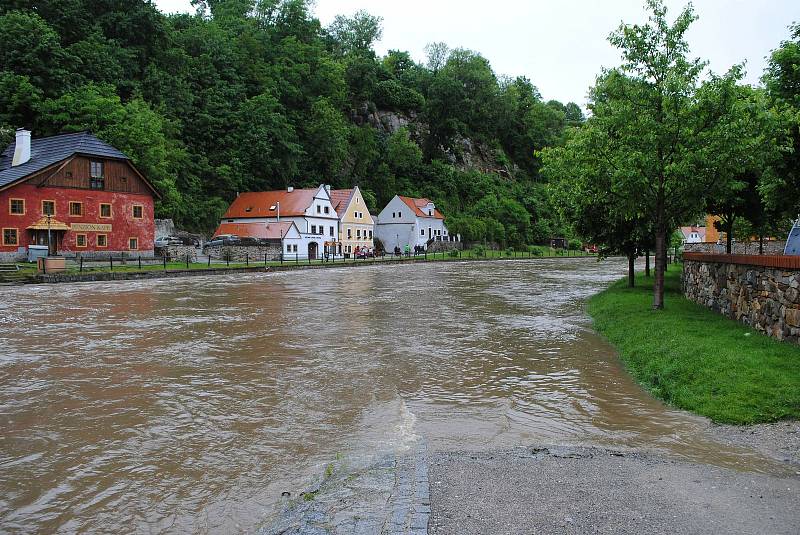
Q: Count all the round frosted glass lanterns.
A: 0